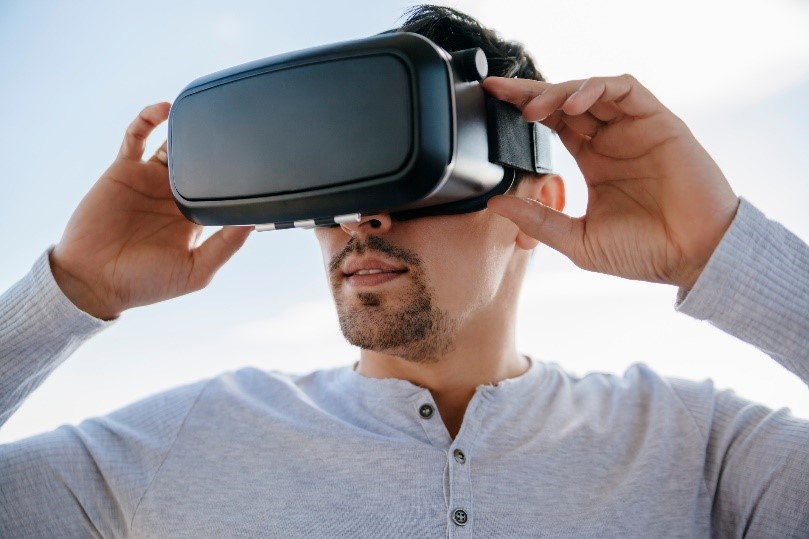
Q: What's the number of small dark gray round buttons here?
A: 3